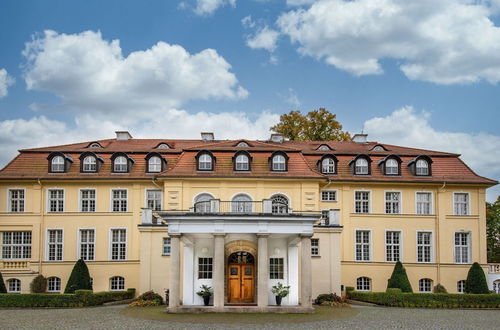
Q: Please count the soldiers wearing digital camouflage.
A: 0